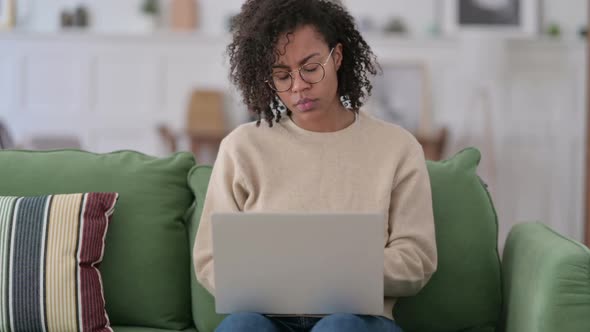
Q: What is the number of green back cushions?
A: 2